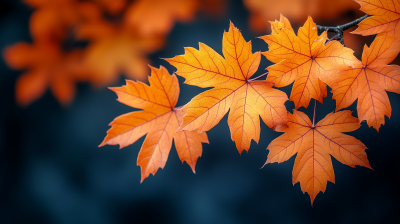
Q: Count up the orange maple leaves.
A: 6